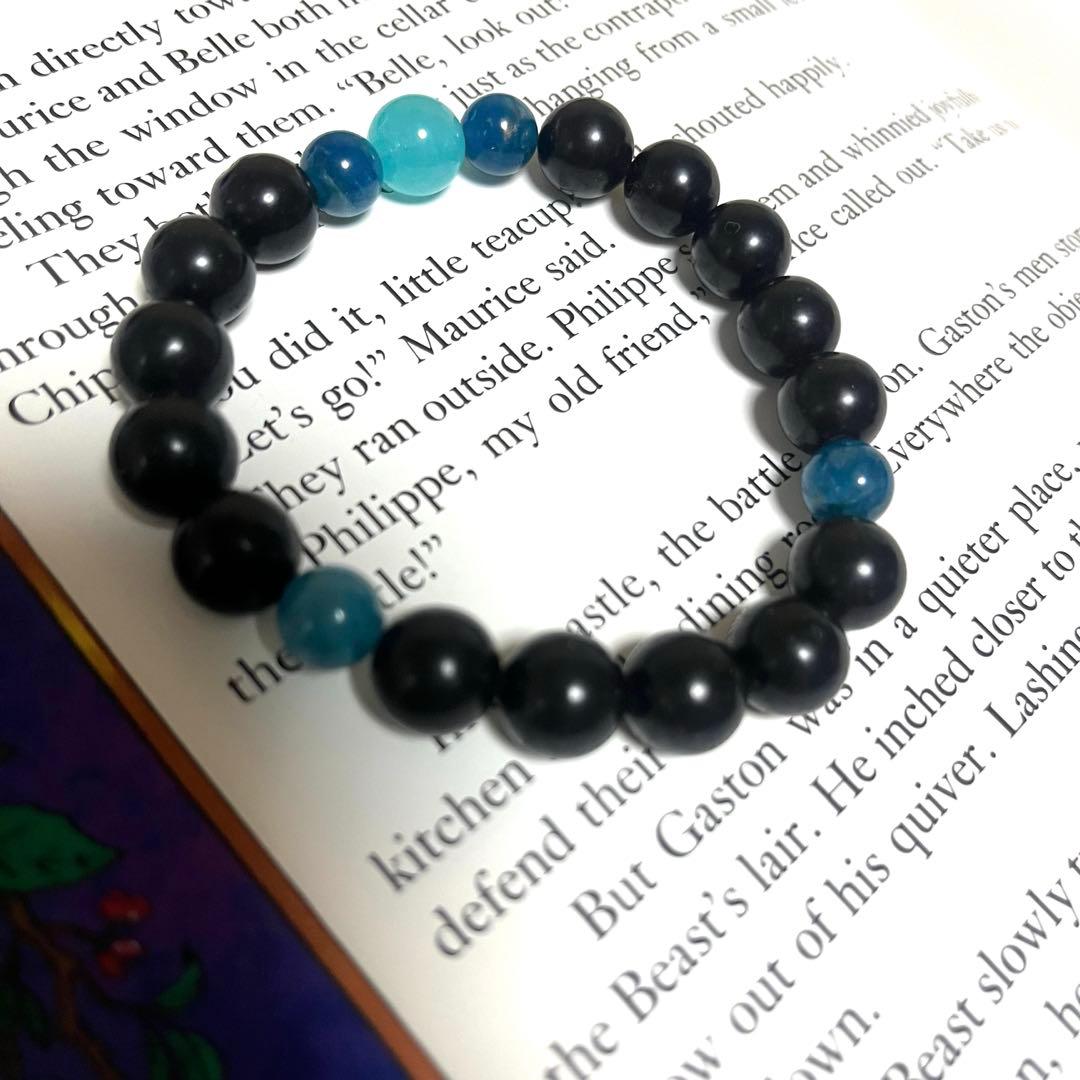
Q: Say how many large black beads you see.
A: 15